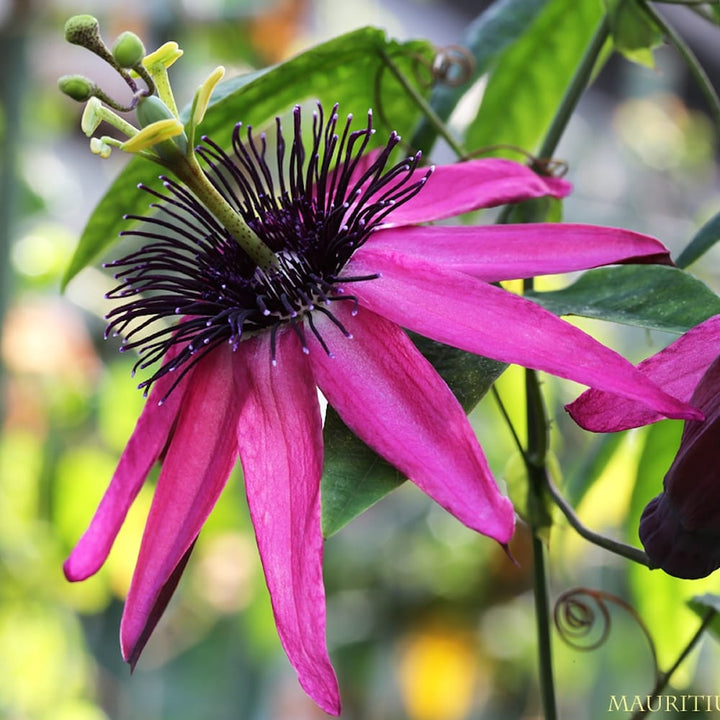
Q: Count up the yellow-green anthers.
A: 5